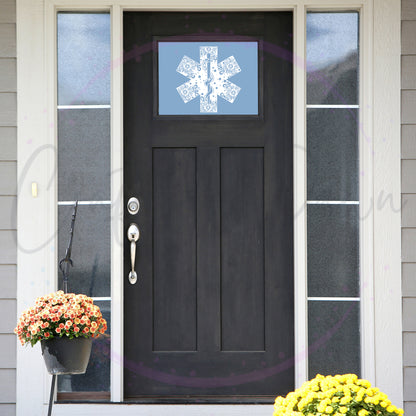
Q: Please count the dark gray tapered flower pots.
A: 1